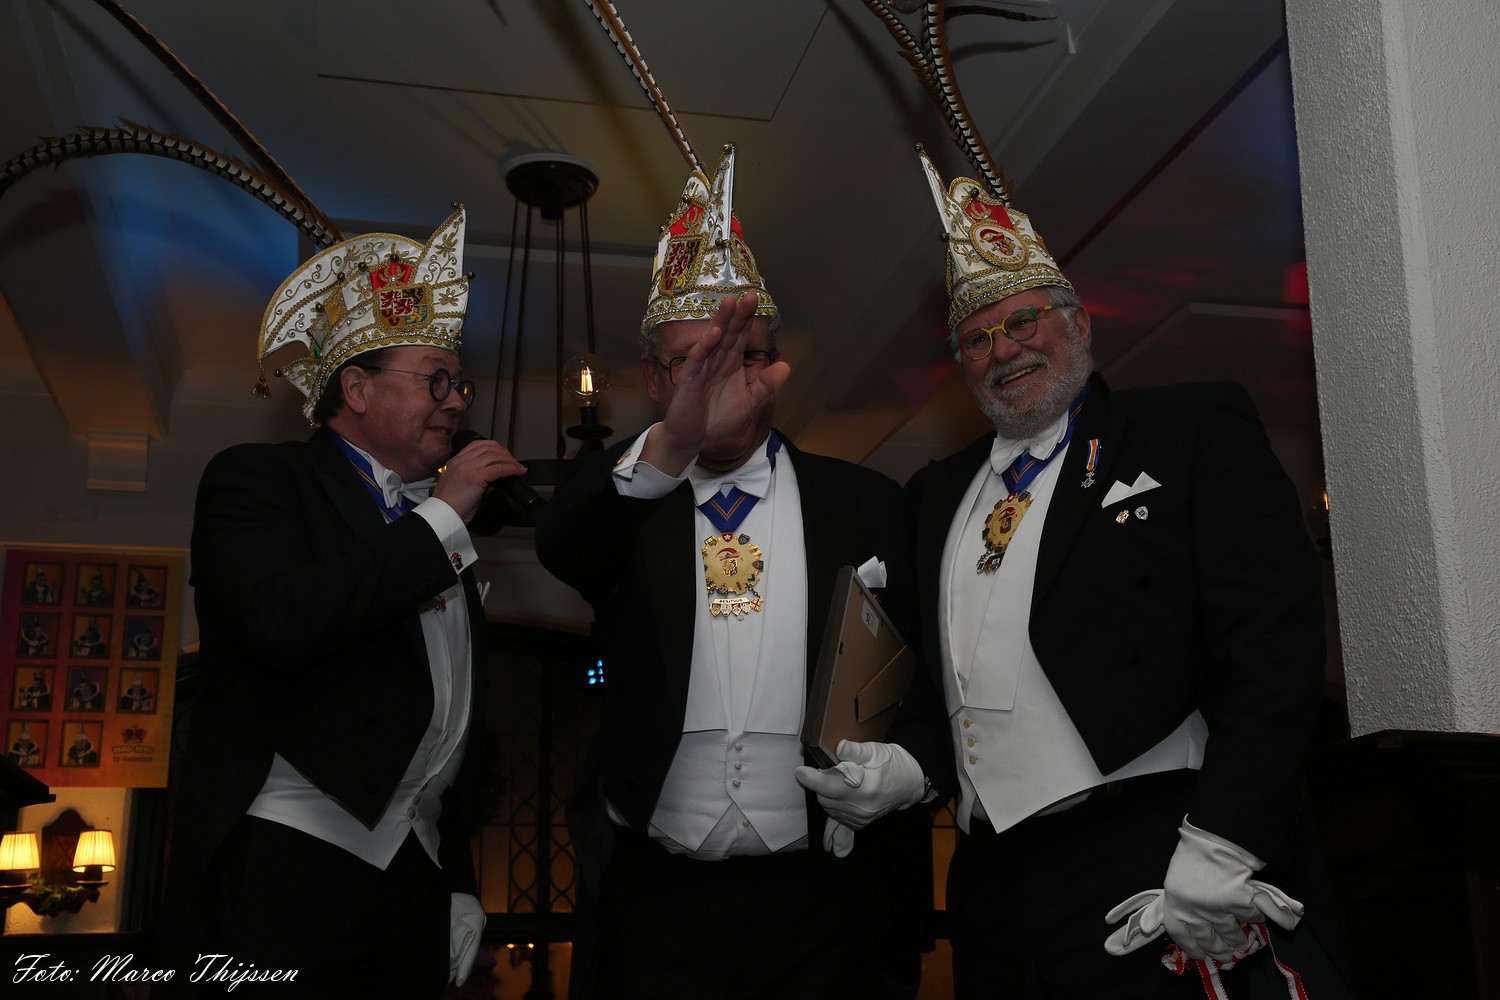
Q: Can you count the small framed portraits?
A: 11